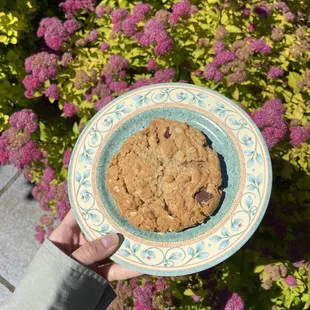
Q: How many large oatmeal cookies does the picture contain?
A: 1